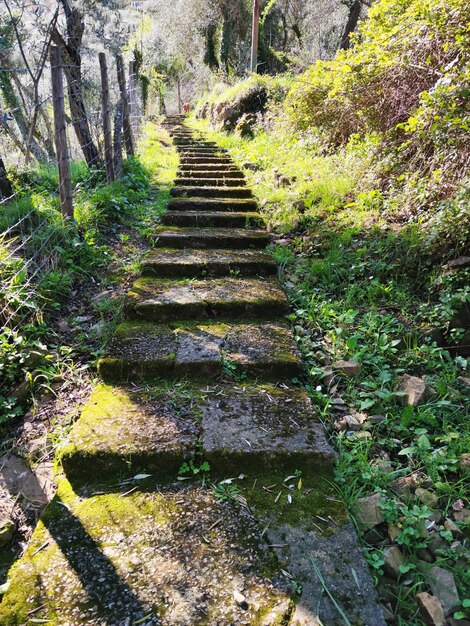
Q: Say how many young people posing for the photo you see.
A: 0